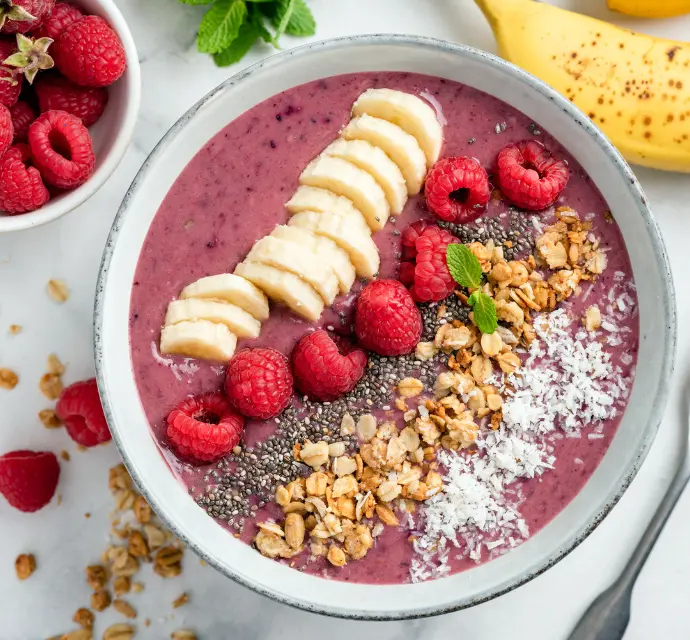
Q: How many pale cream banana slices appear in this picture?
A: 12